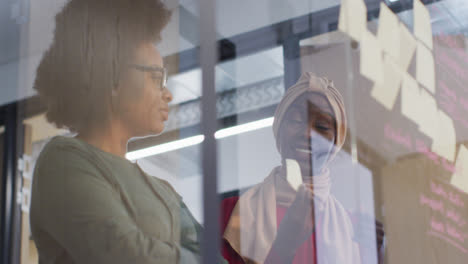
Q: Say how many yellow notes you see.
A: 12